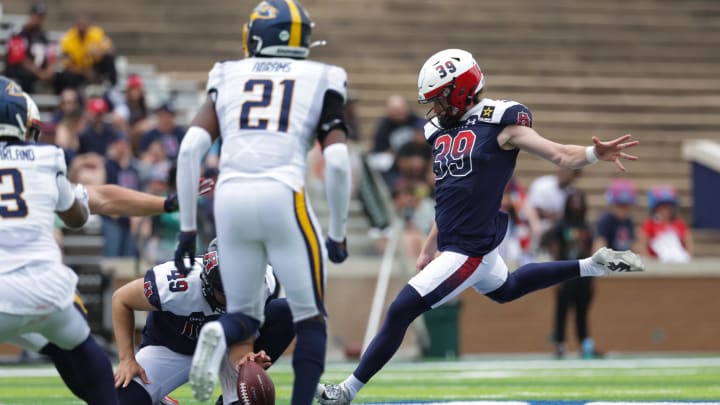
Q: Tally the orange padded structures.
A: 0